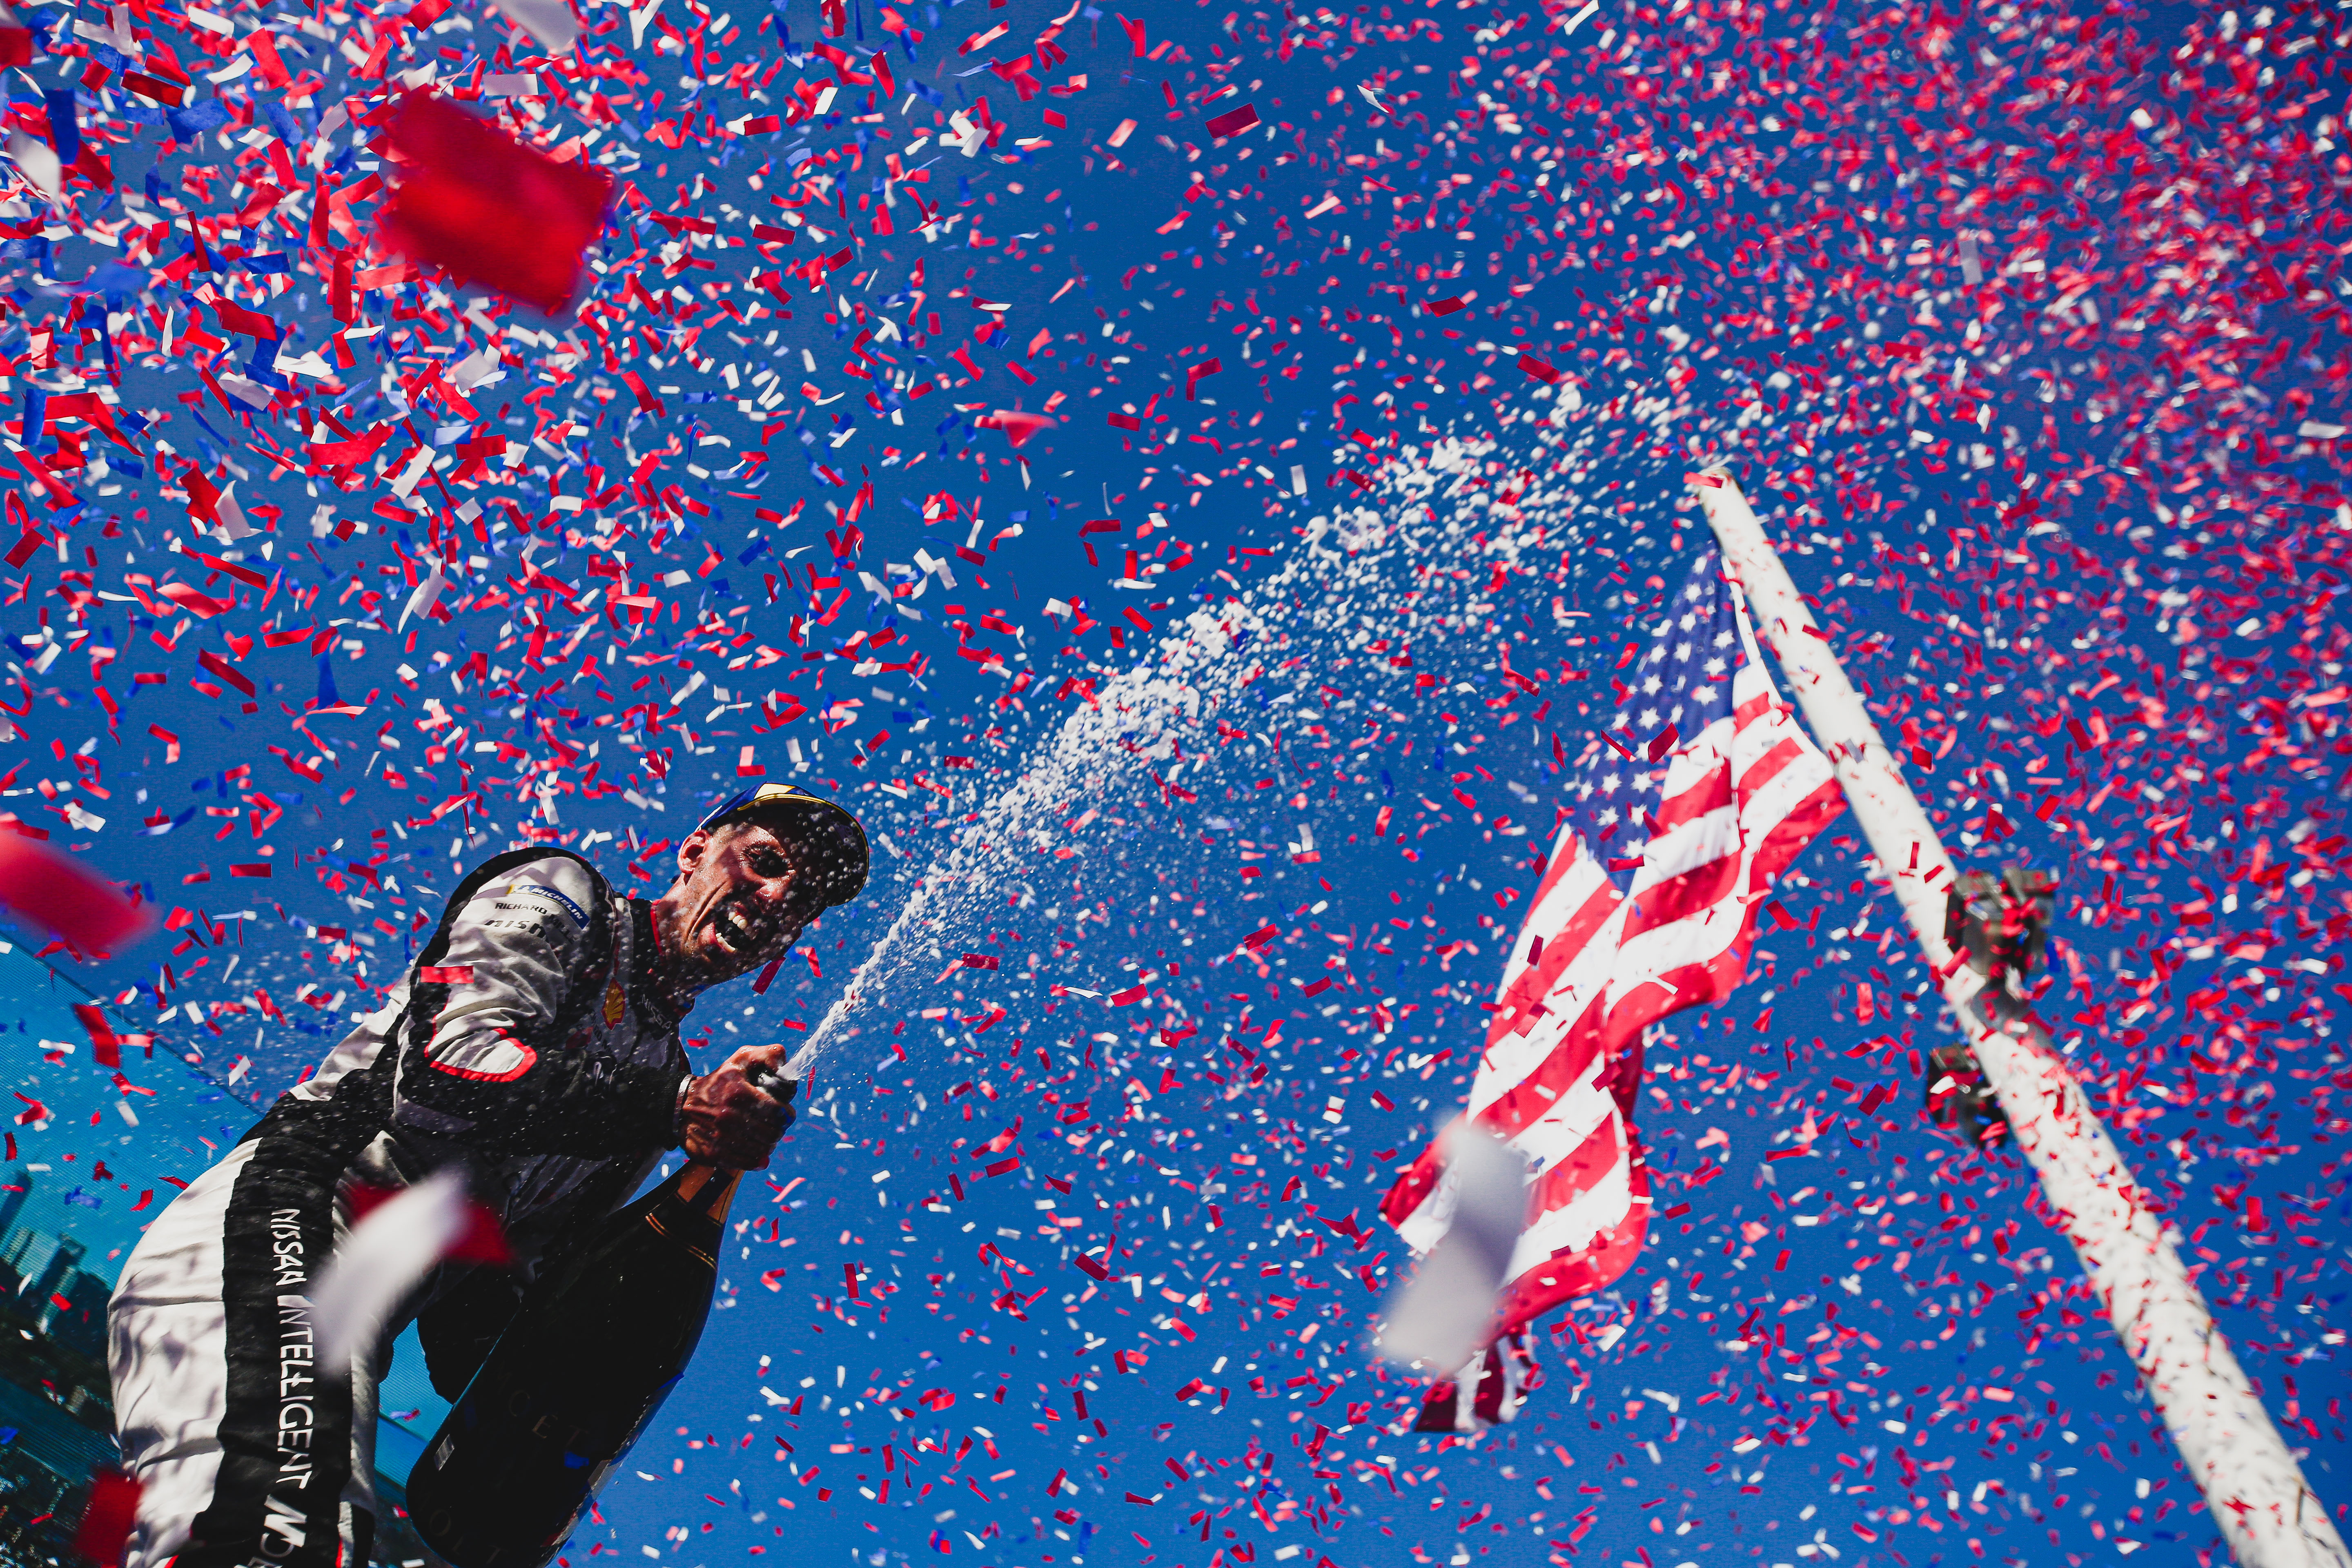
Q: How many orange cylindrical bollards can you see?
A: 0